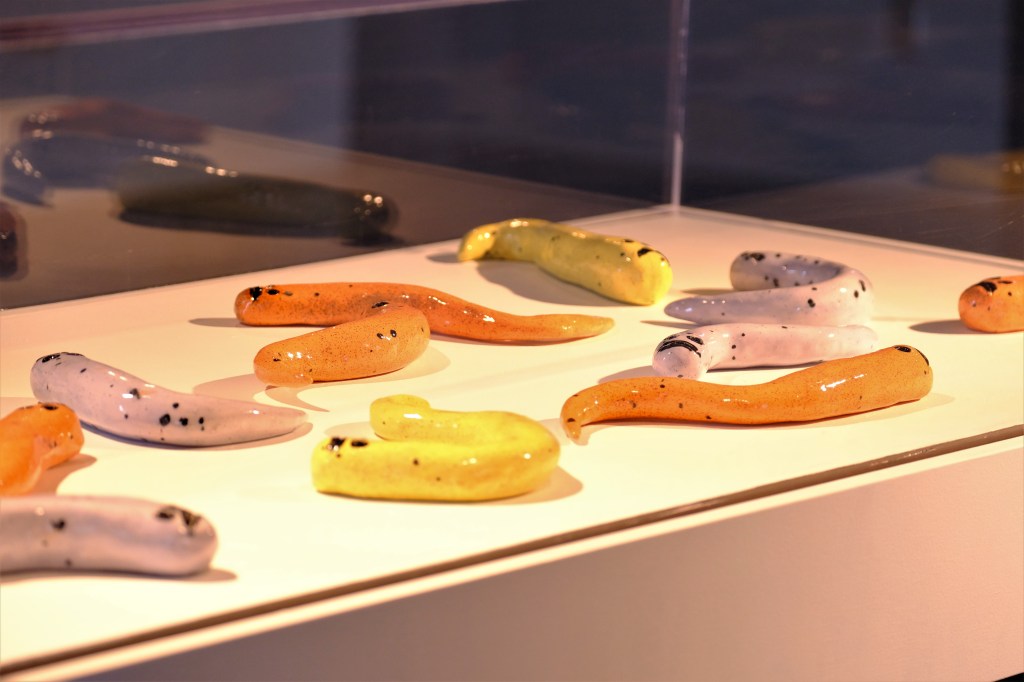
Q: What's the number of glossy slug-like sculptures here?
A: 11